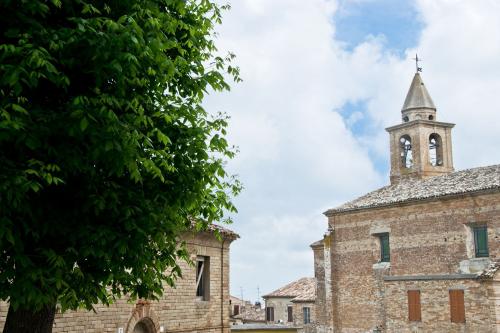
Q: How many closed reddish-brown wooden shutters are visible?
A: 2